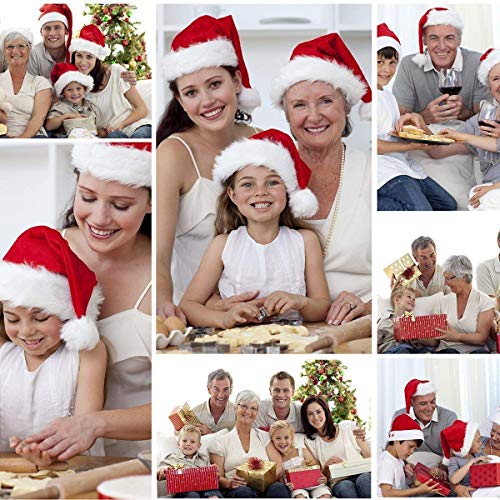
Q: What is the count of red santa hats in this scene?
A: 14